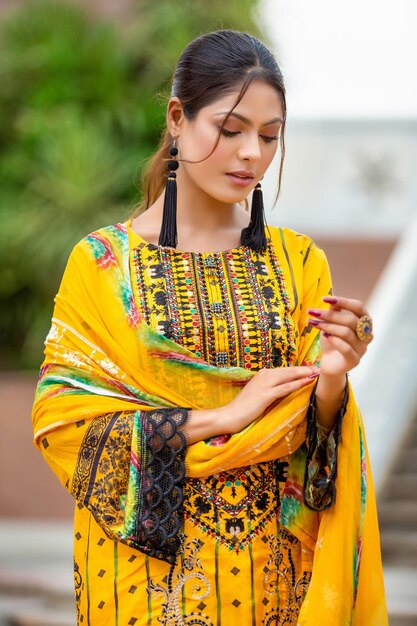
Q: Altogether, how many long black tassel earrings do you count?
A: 2